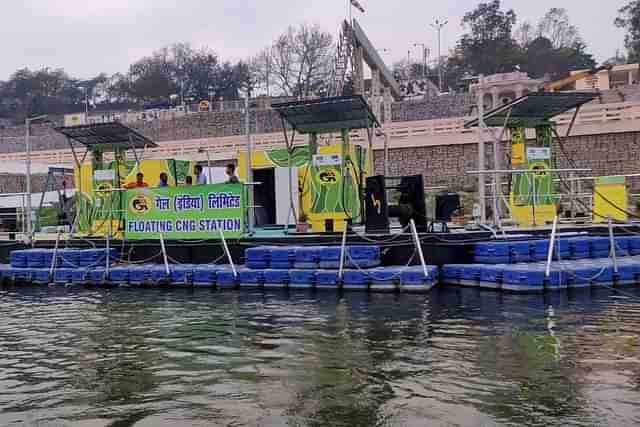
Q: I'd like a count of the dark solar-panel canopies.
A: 3